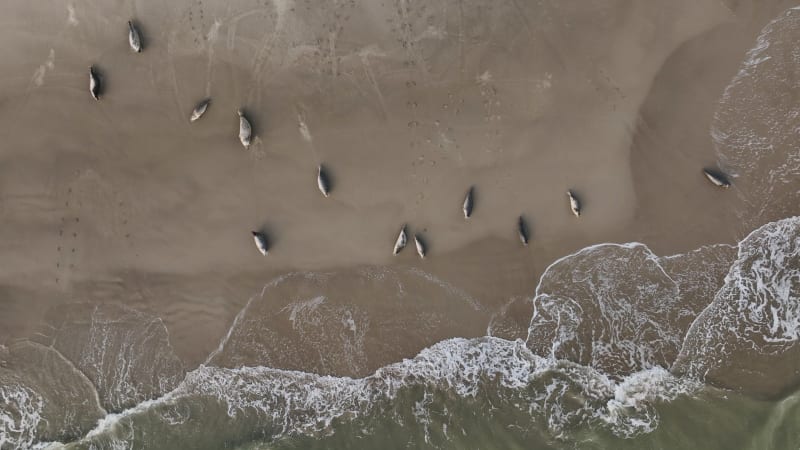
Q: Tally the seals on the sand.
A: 12